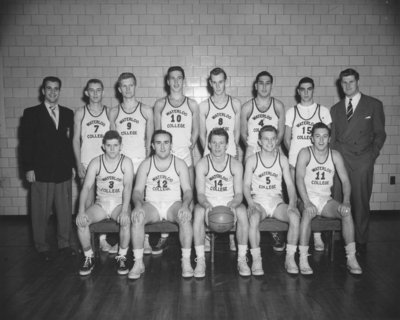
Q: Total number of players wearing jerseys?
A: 11